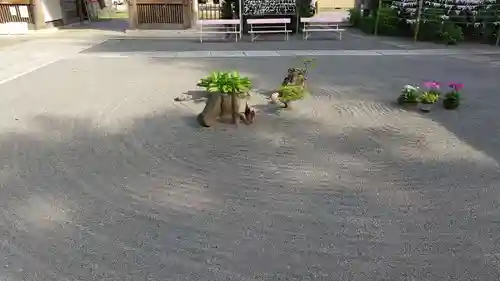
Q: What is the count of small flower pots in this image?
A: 3